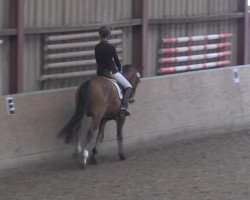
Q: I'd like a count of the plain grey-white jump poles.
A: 5